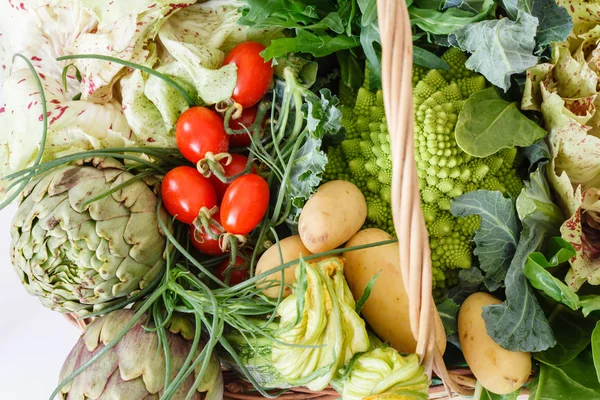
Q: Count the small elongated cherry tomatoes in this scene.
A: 8